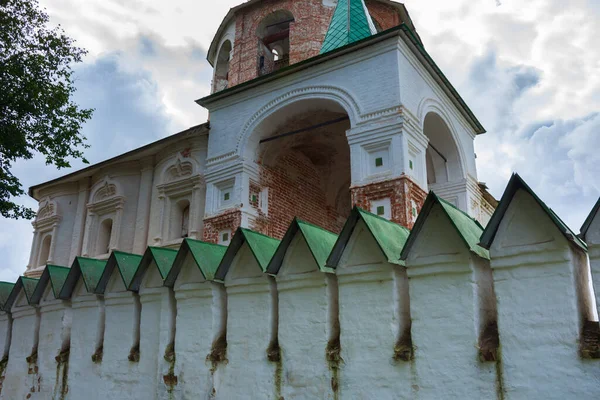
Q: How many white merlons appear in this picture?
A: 13